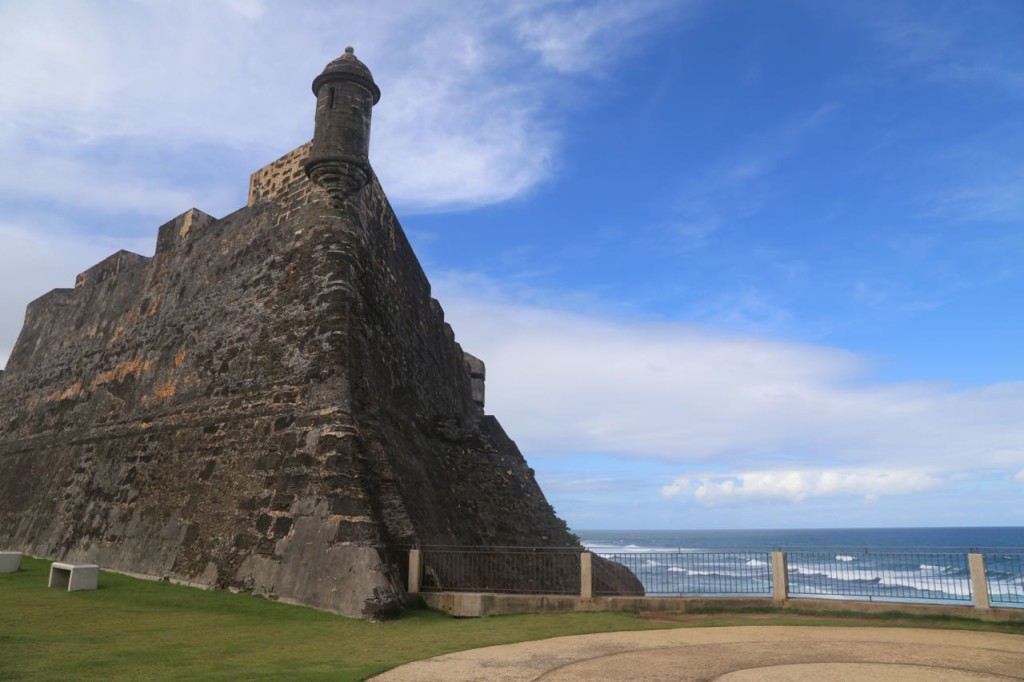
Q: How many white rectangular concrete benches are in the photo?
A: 2